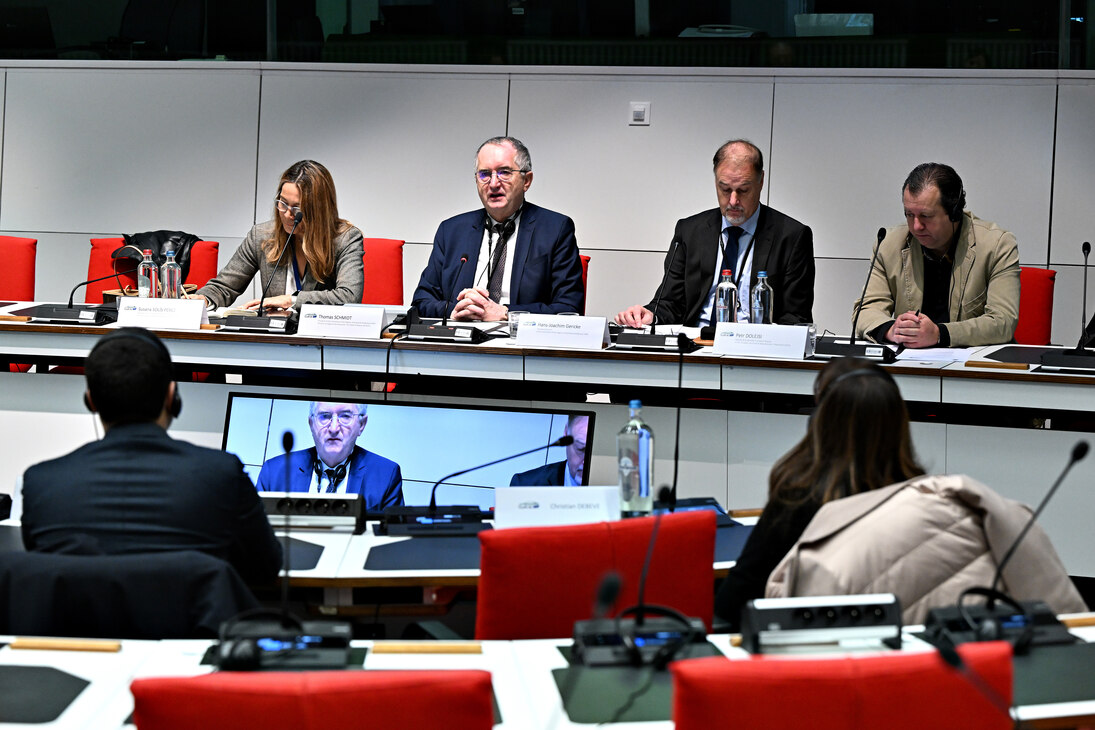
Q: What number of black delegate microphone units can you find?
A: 11